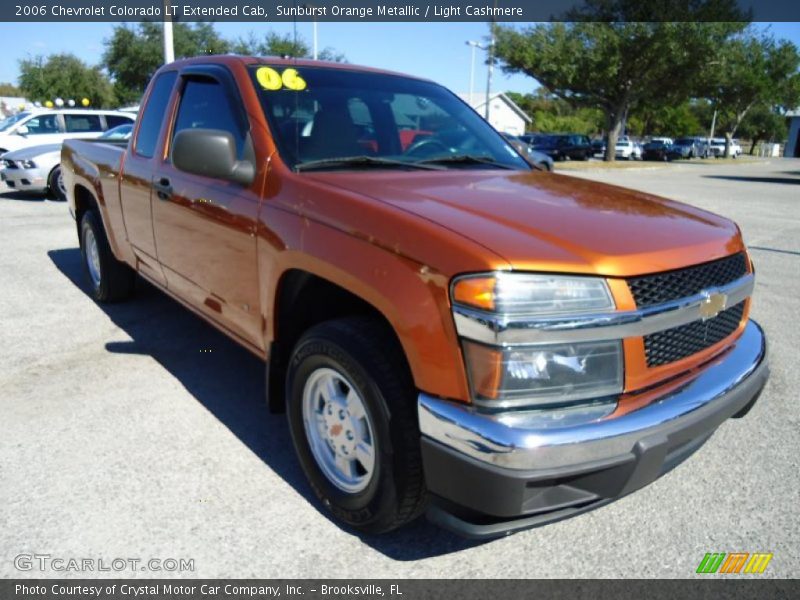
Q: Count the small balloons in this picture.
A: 6